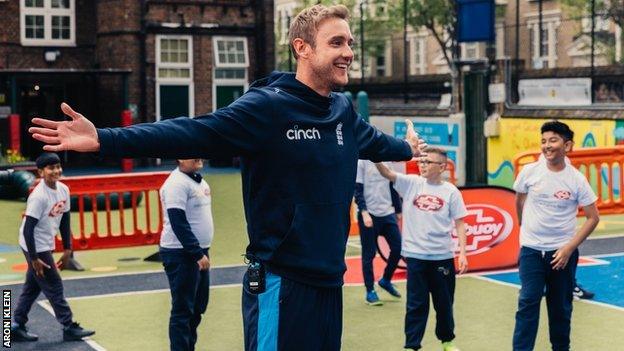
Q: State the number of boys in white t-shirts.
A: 5